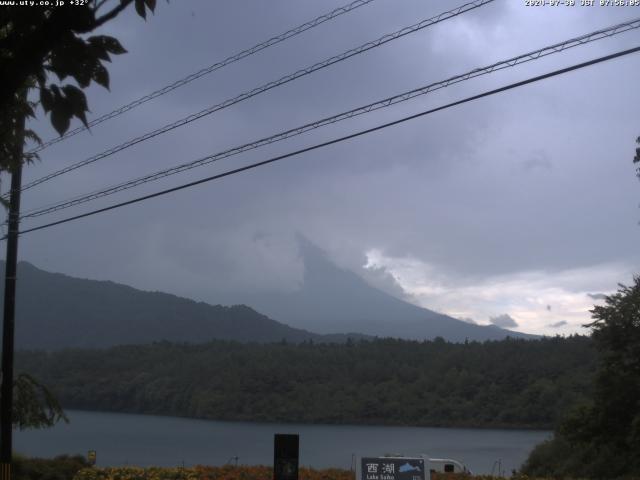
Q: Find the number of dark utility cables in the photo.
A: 4